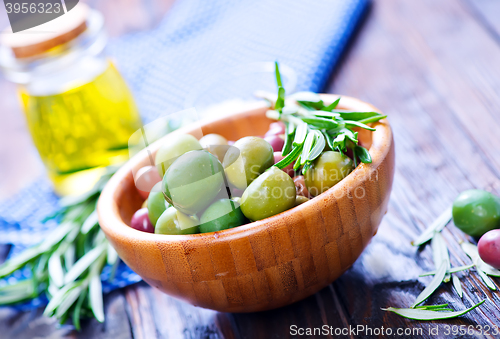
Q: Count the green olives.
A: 9